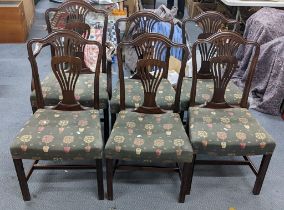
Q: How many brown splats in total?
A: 6